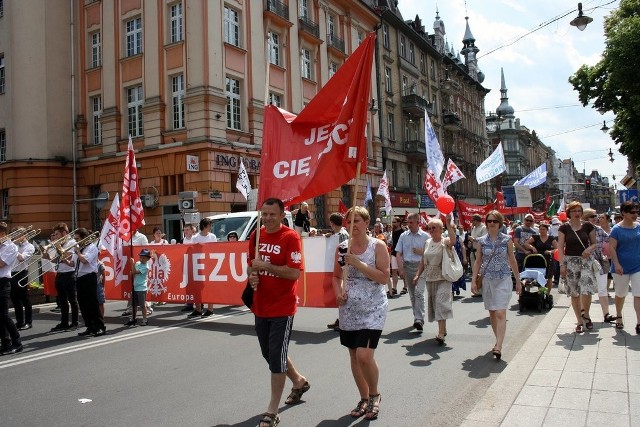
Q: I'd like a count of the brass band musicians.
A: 4